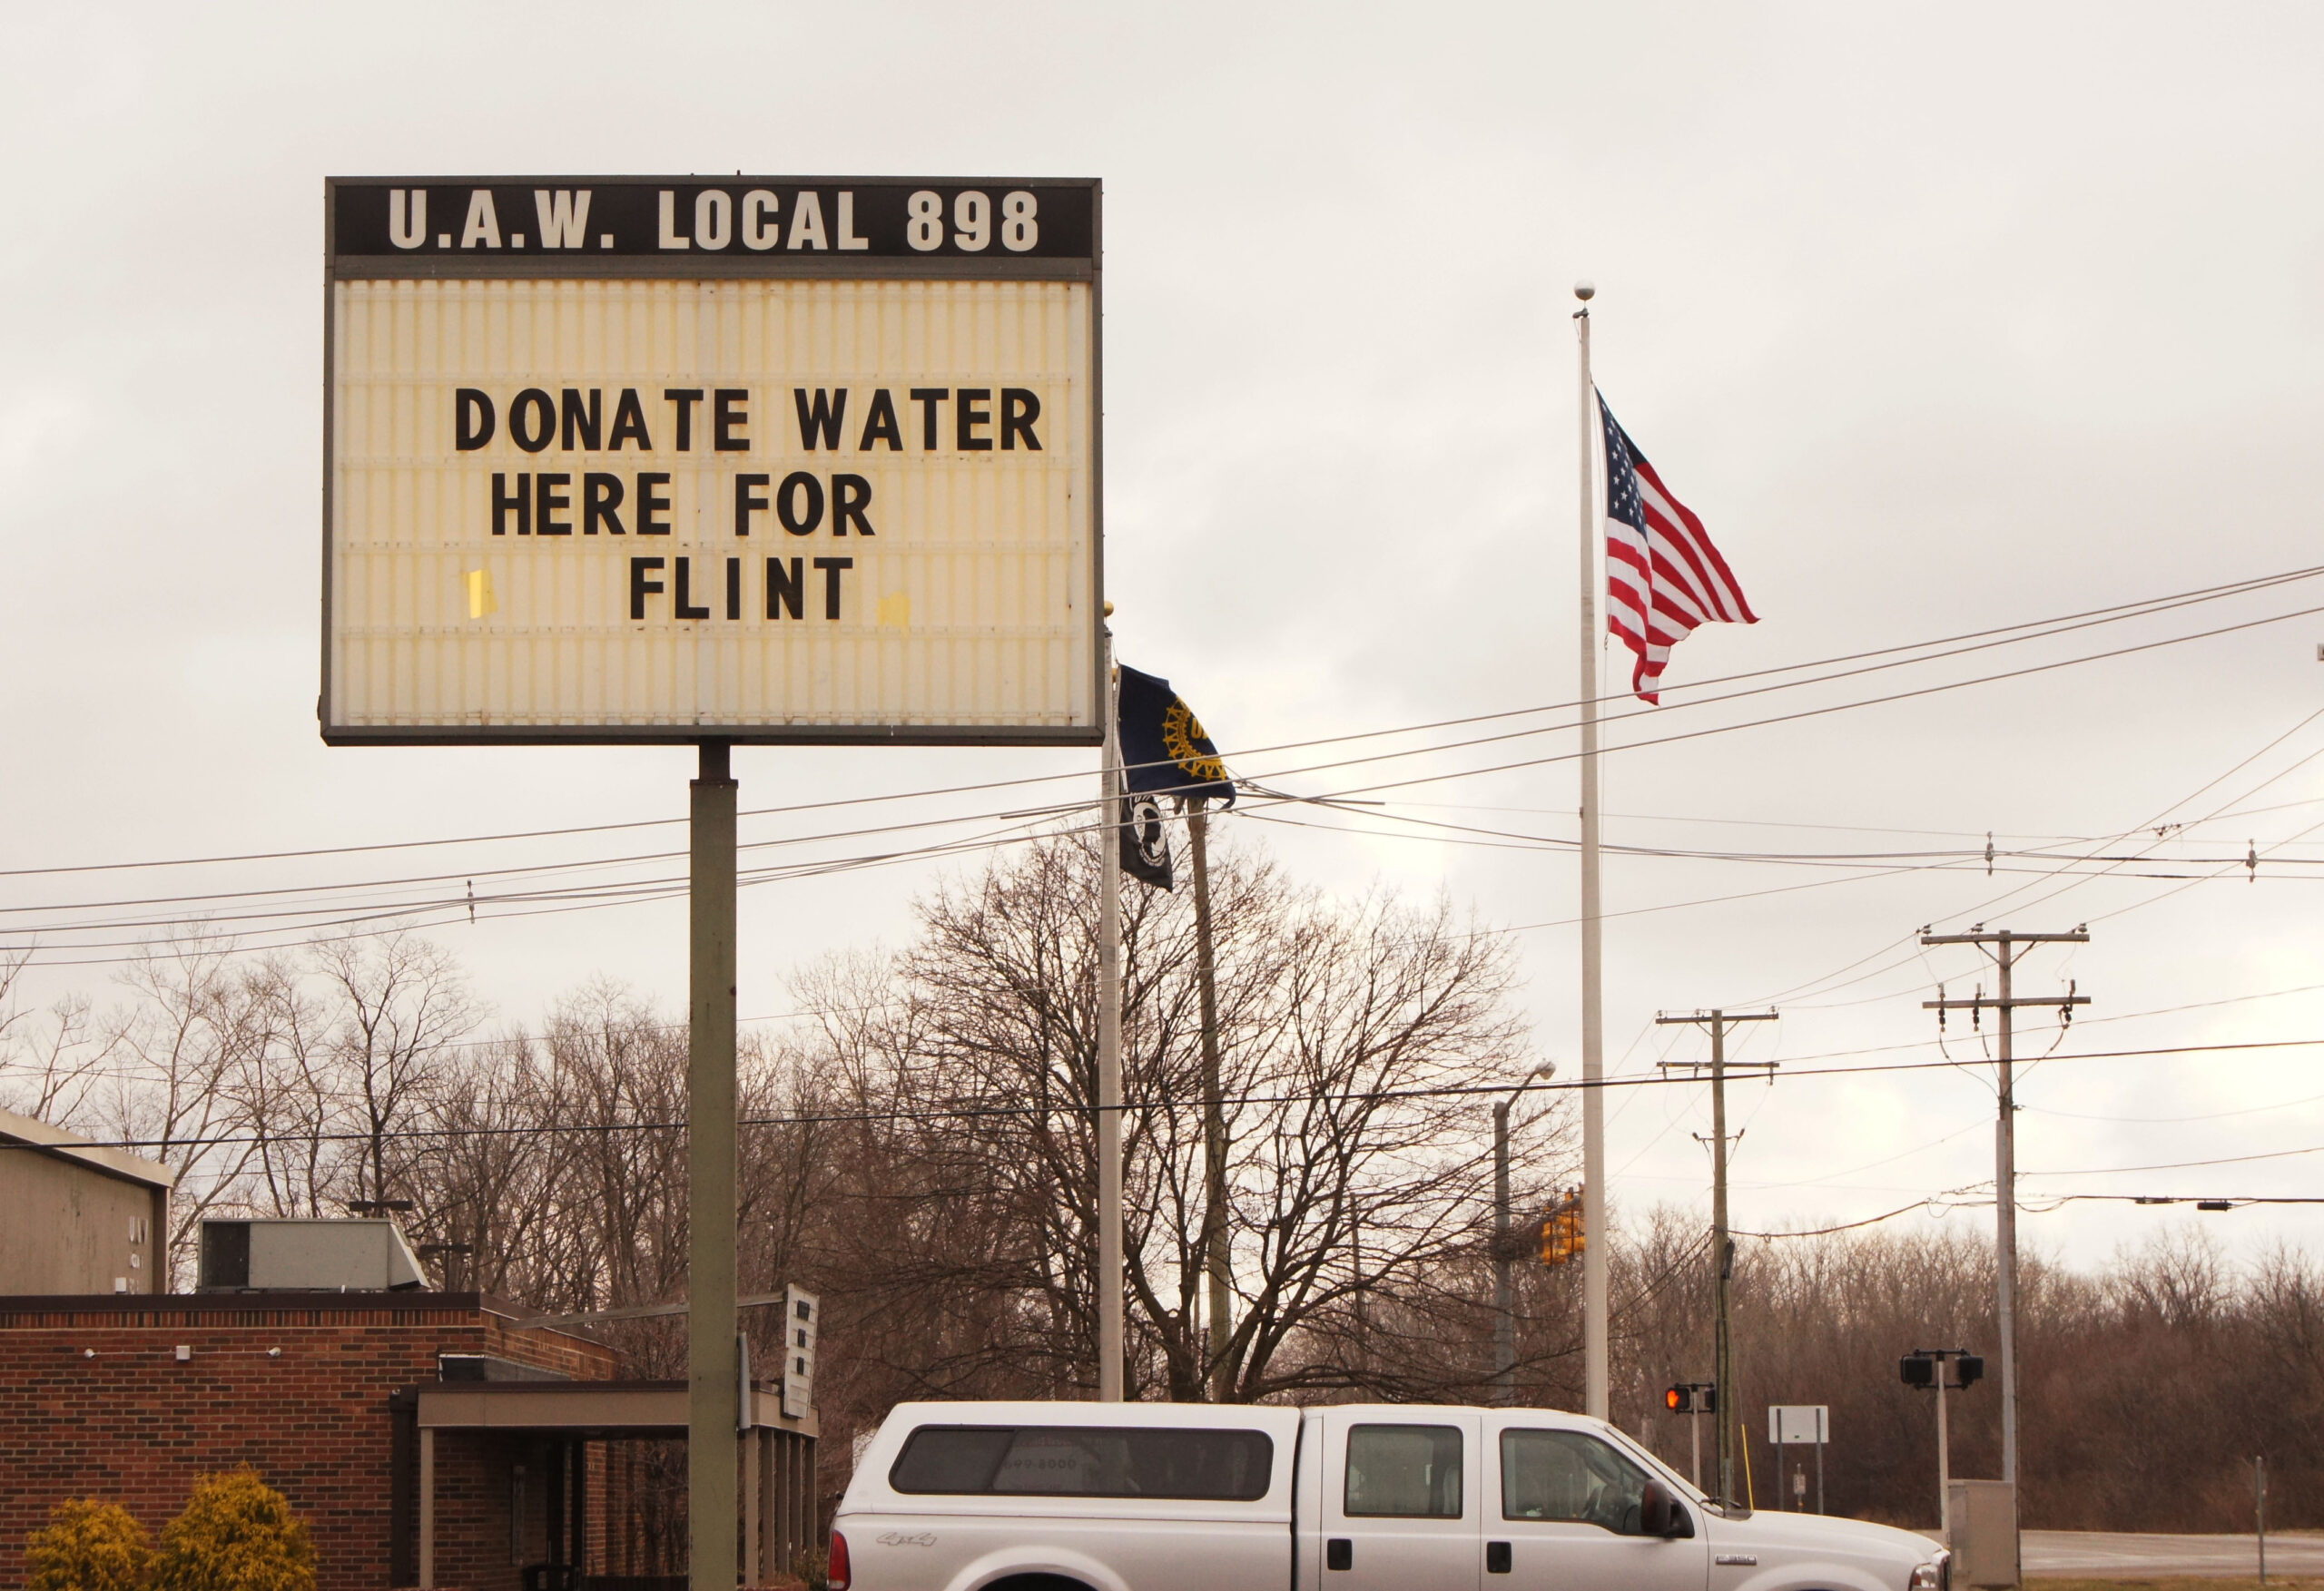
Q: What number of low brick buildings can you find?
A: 1